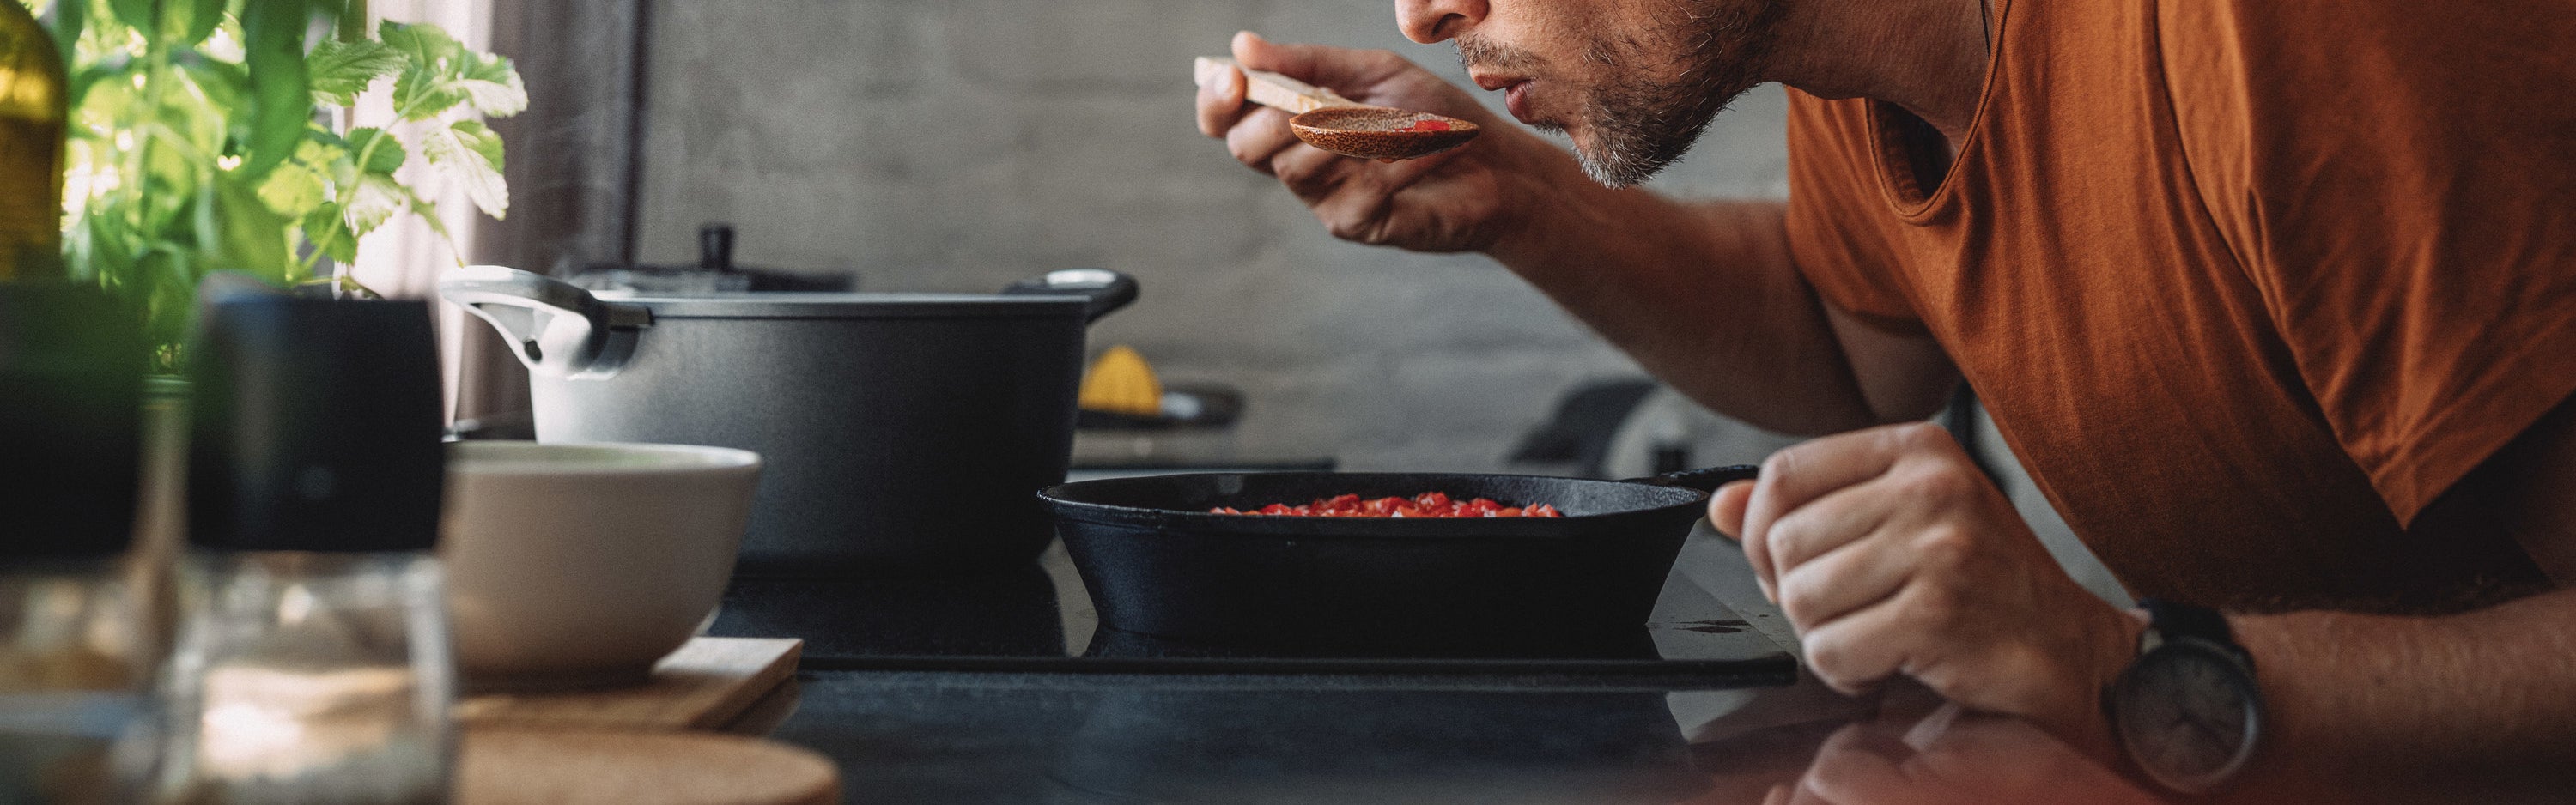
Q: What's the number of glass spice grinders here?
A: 2